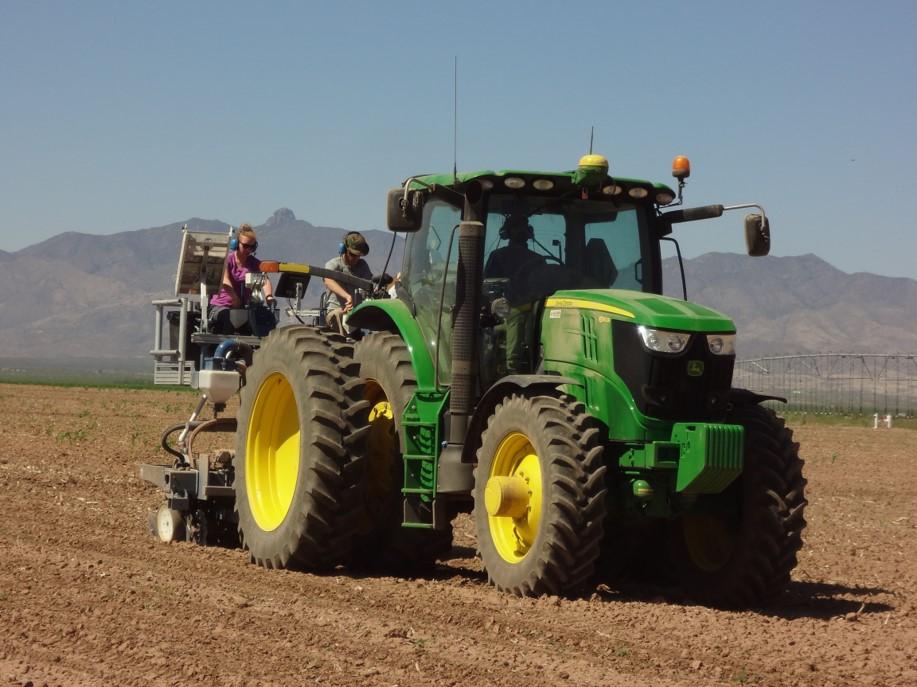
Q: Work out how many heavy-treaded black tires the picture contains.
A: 4